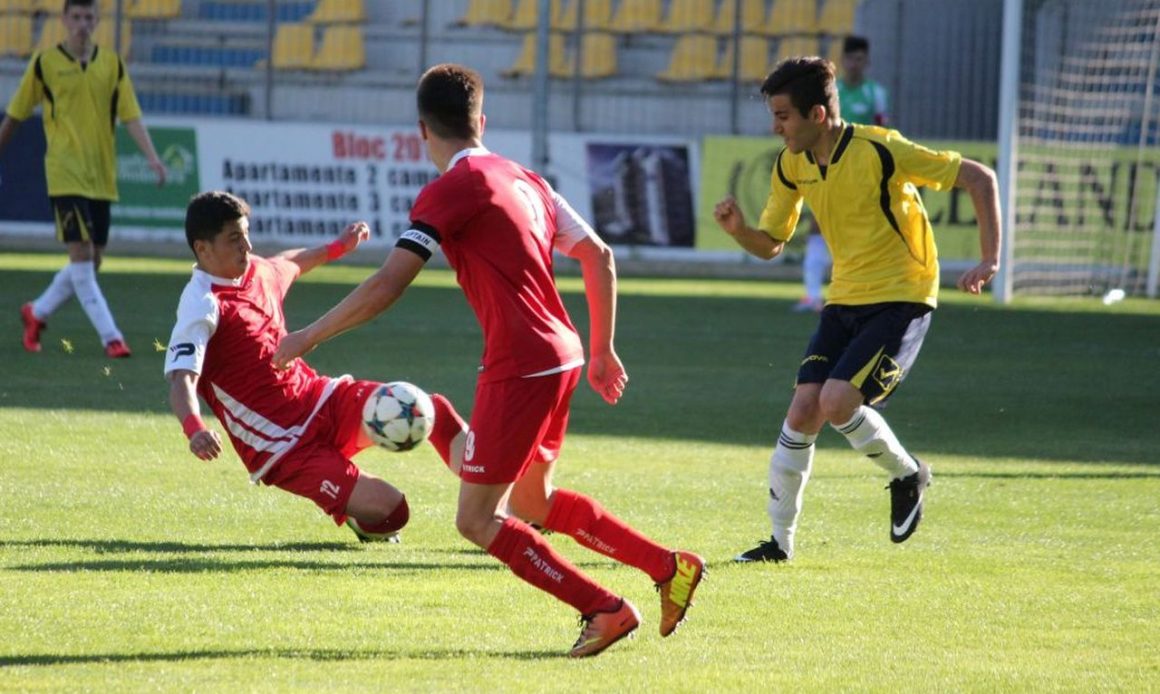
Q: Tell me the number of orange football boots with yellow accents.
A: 2